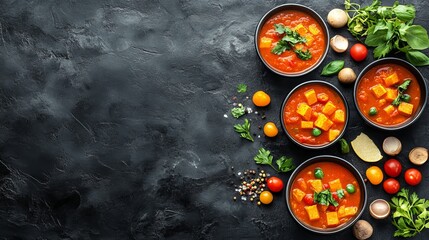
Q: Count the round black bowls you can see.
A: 4